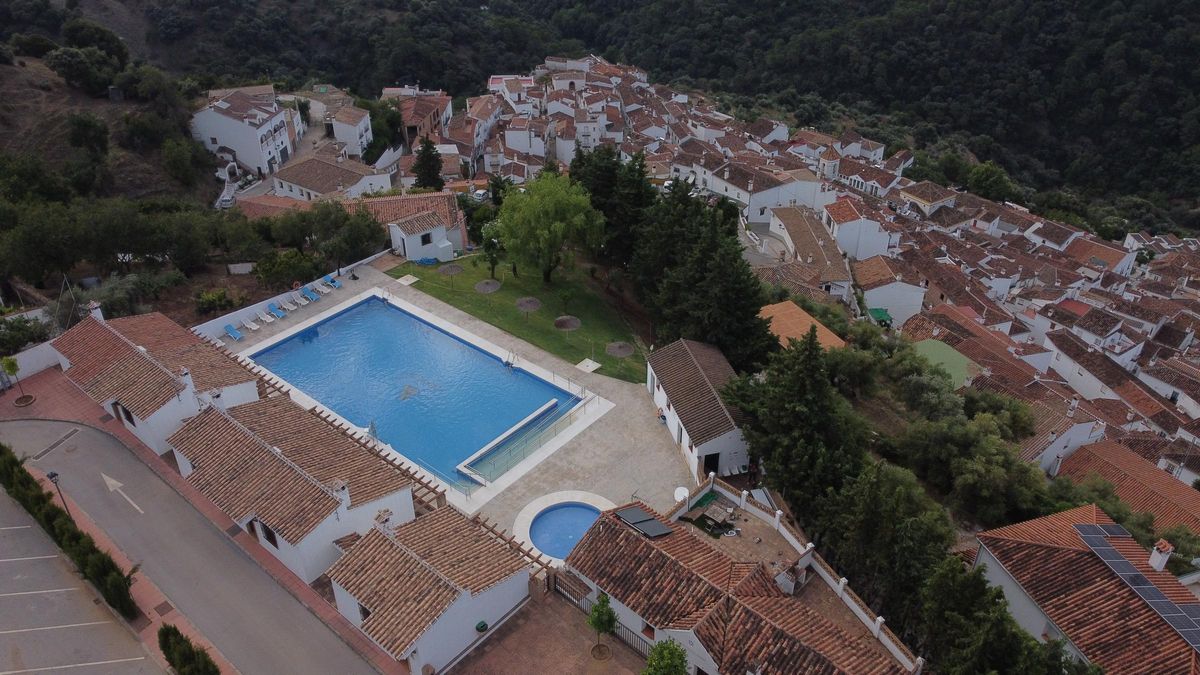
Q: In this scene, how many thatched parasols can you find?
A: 5